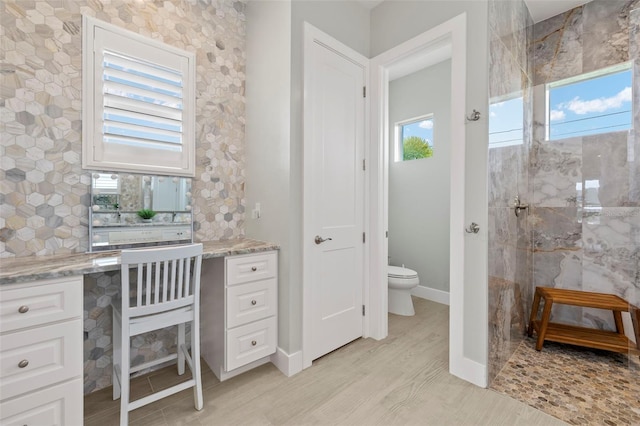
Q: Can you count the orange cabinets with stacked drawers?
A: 0